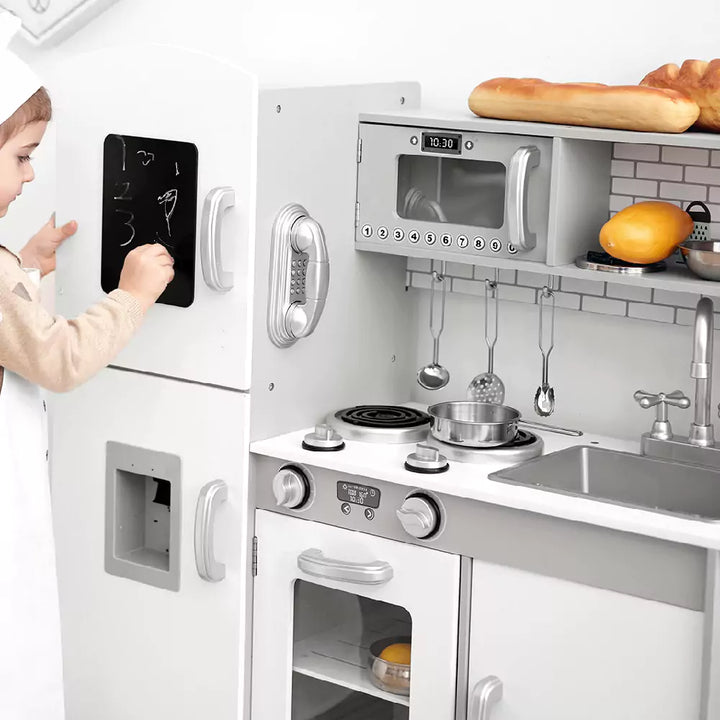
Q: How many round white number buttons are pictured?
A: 10